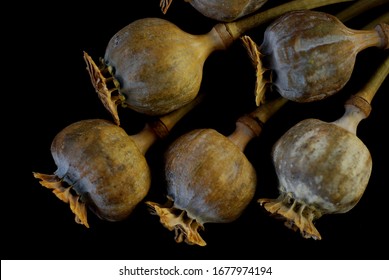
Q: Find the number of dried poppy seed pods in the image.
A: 6